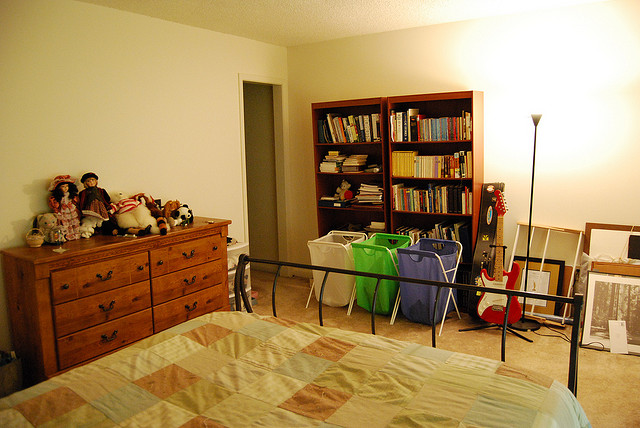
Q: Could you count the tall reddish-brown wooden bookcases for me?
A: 2